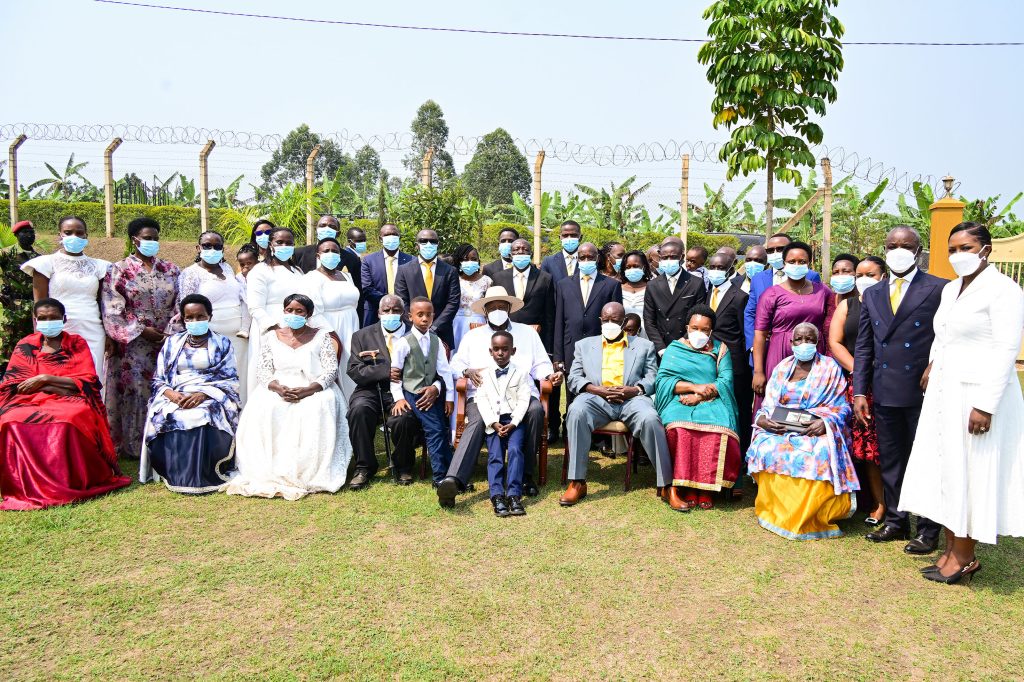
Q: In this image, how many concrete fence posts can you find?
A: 8